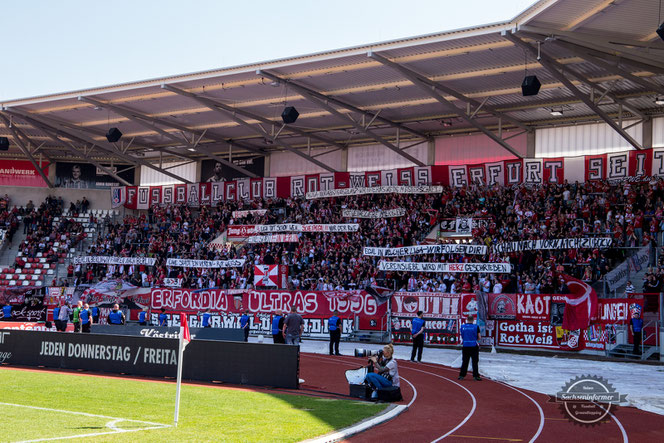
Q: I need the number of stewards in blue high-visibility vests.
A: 14